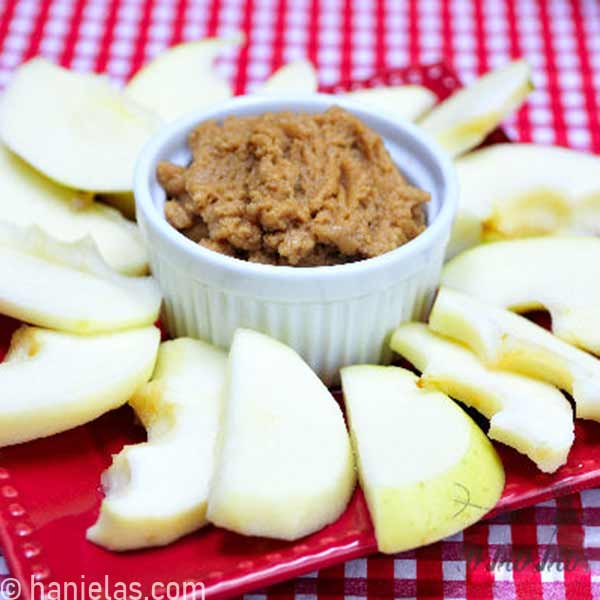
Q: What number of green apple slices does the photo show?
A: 15